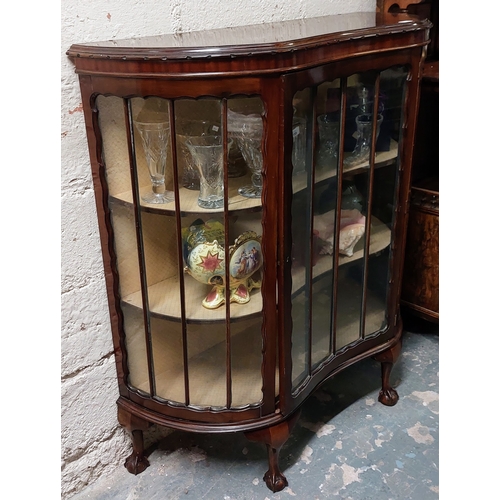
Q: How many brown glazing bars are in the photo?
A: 6